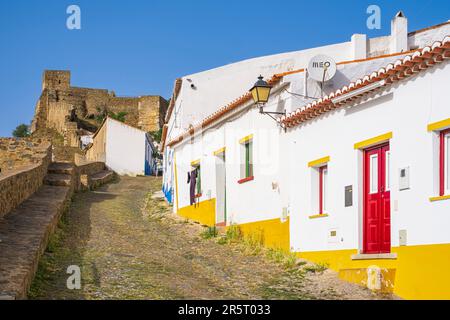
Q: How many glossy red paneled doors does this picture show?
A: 1